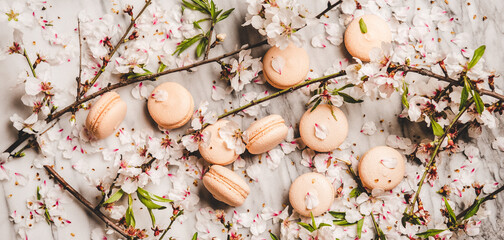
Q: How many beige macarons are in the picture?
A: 10